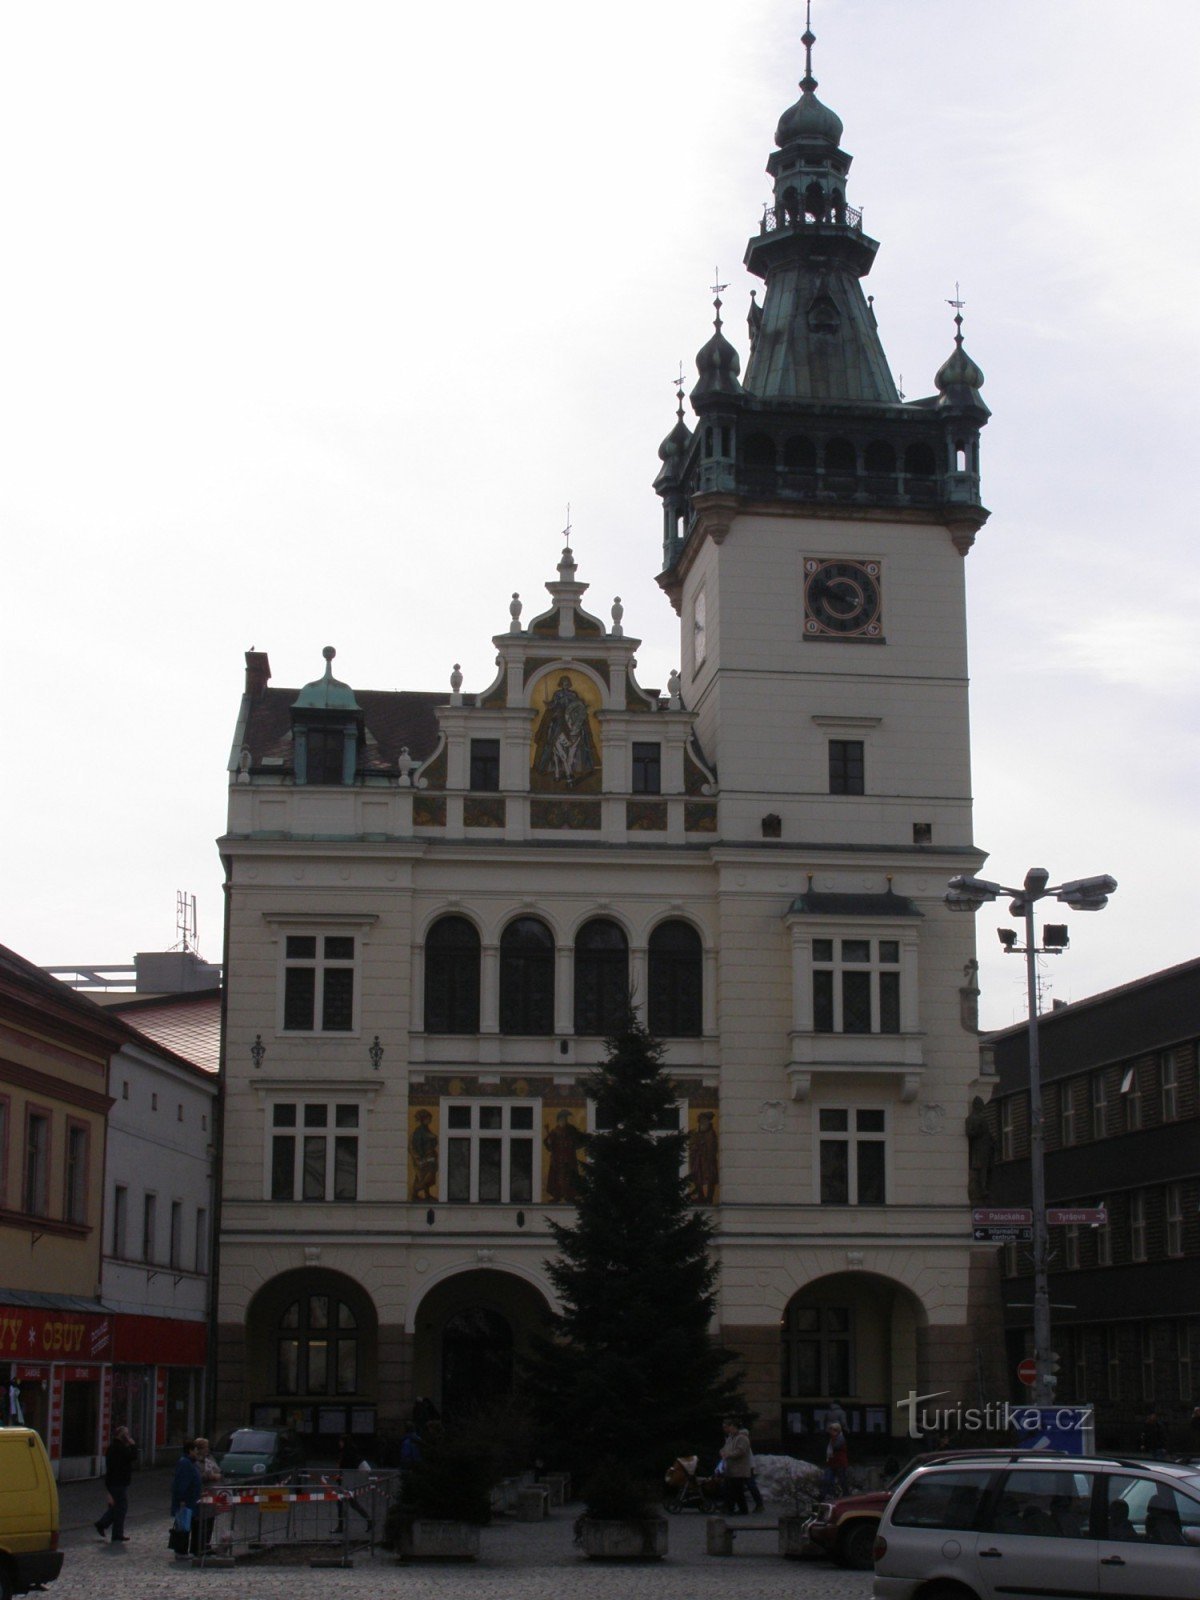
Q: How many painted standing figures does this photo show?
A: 3